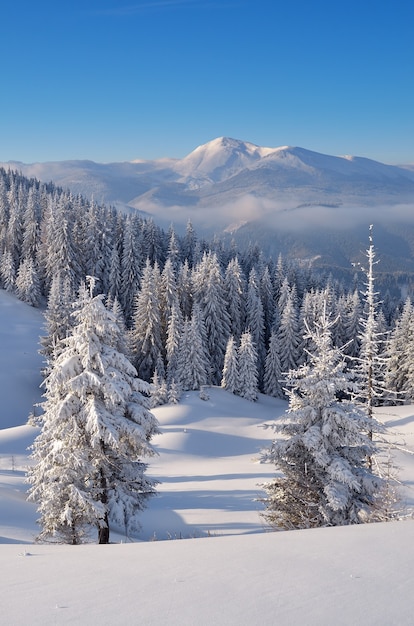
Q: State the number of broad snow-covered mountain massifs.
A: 1